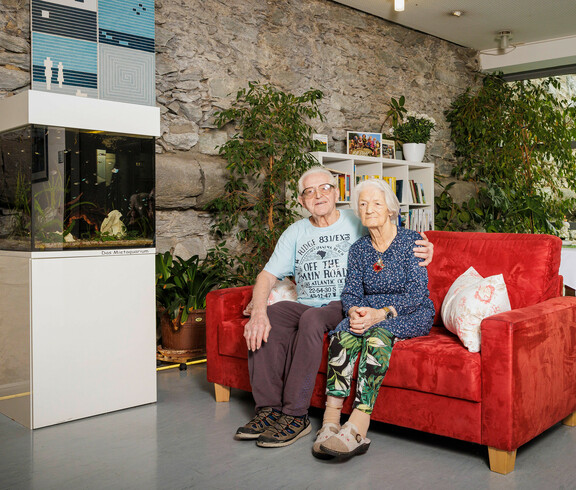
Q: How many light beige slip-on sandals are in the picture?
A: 2